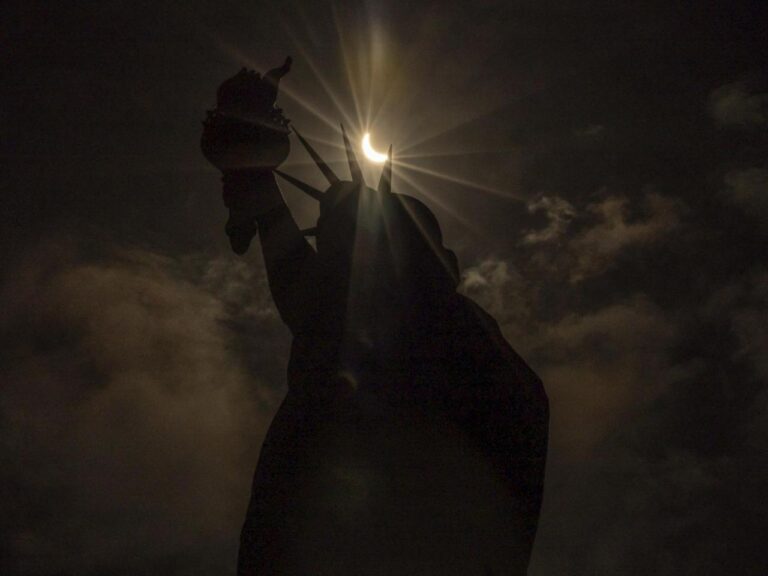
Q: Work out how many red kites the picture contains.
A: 0